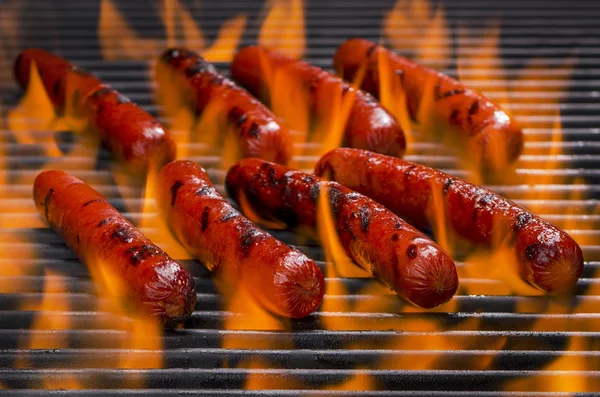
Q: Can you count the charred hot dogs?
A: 8